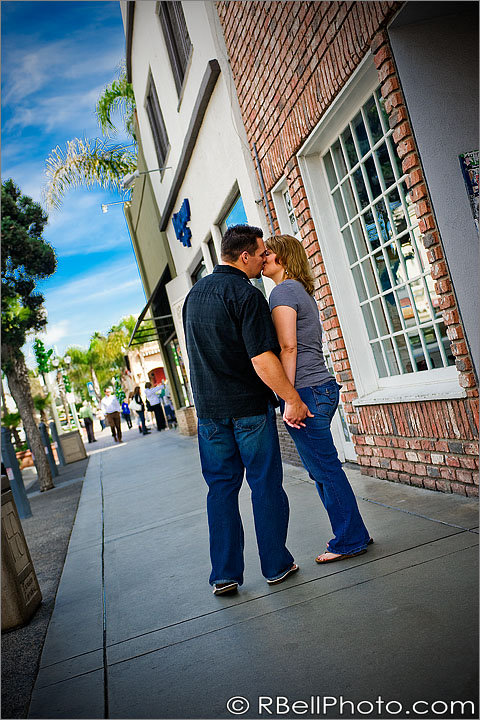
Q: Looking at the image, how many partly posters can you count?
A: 1